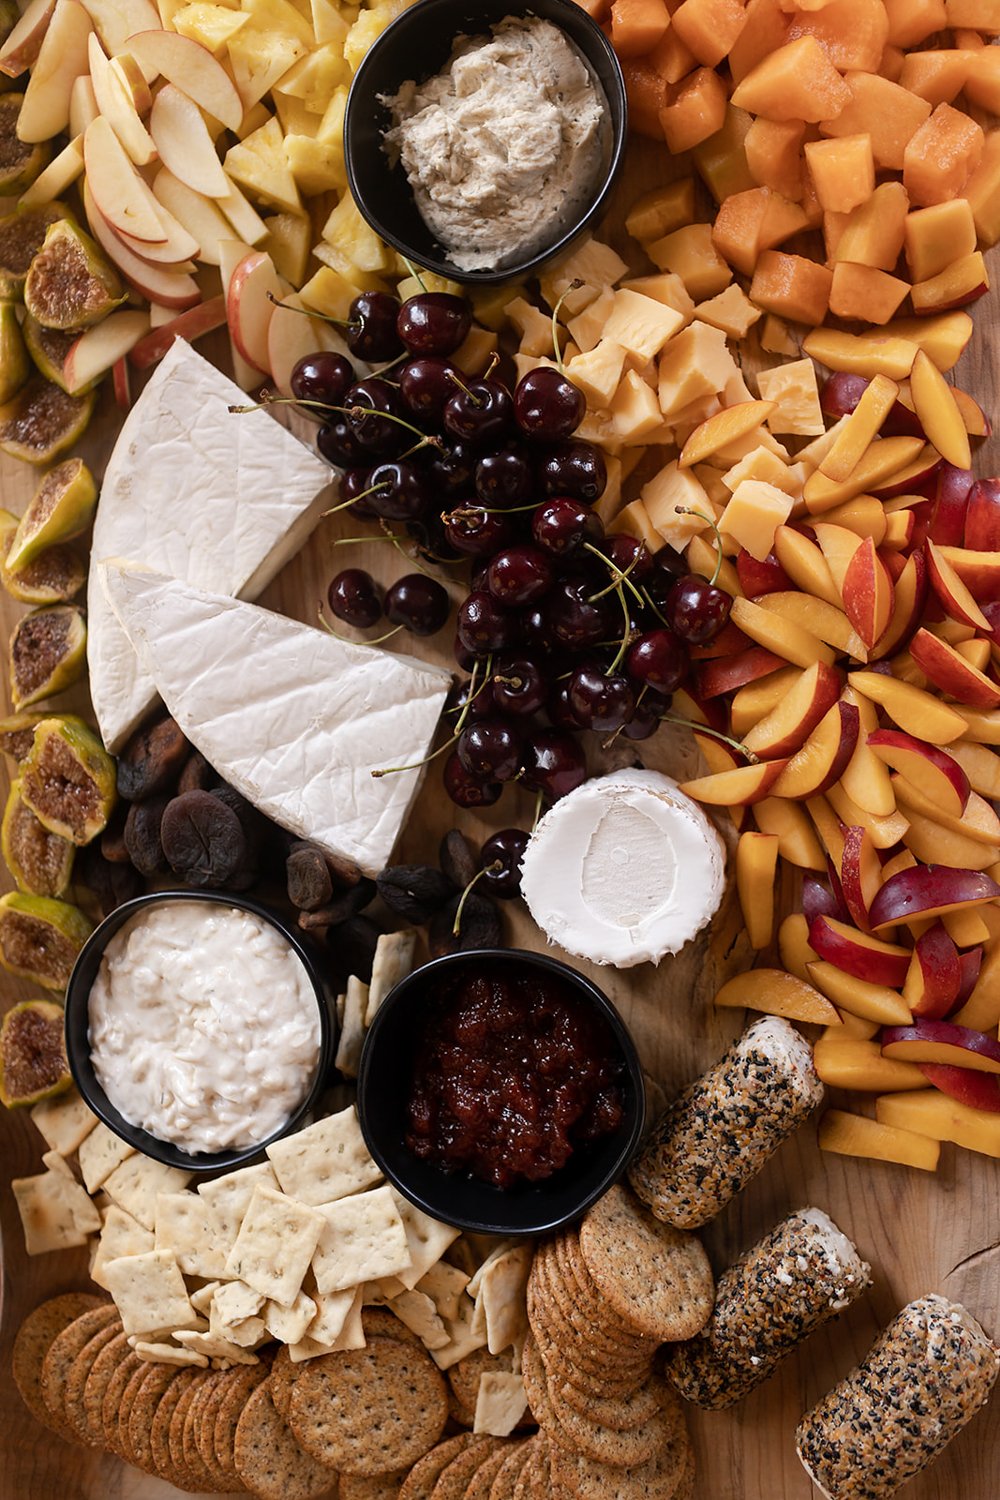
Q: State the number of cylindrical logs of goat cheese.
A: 3